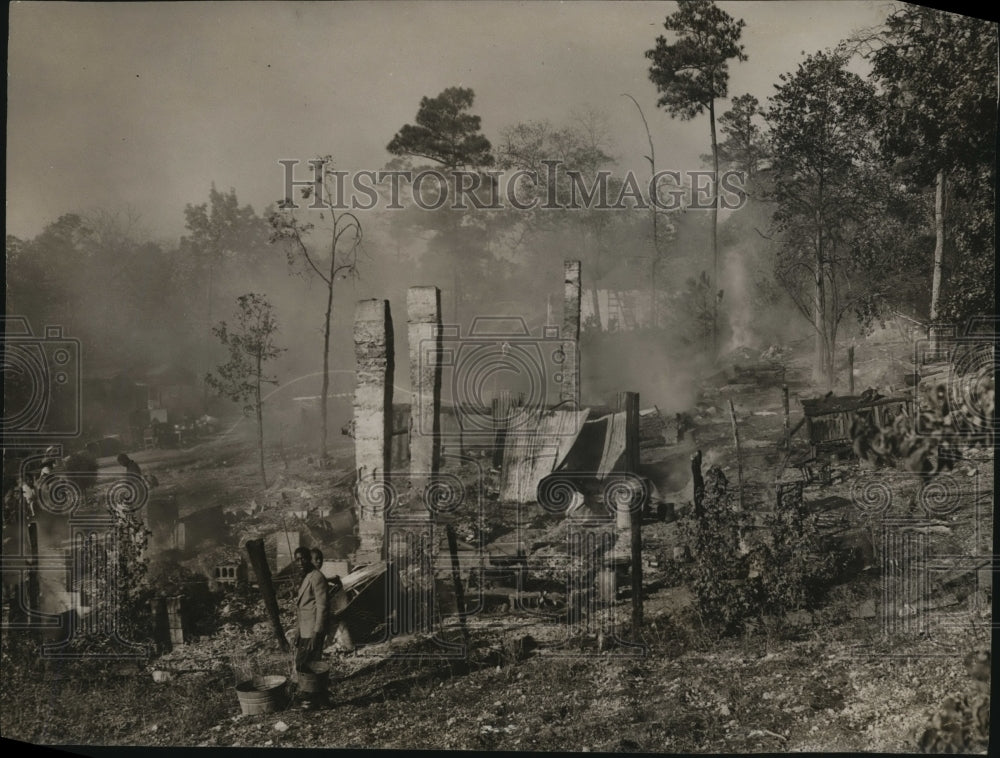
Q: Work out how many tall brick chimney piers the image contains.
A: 3